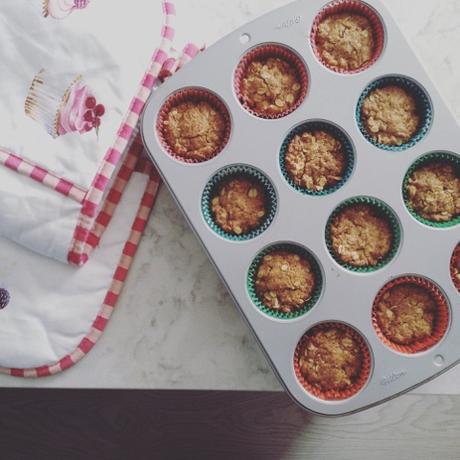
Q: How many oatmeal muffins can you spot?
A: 12